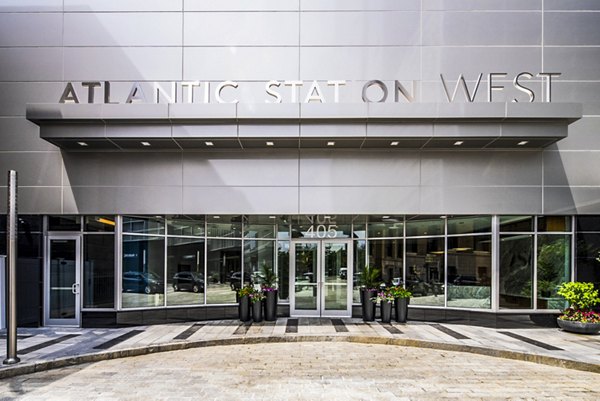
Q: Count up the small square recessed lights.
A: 8